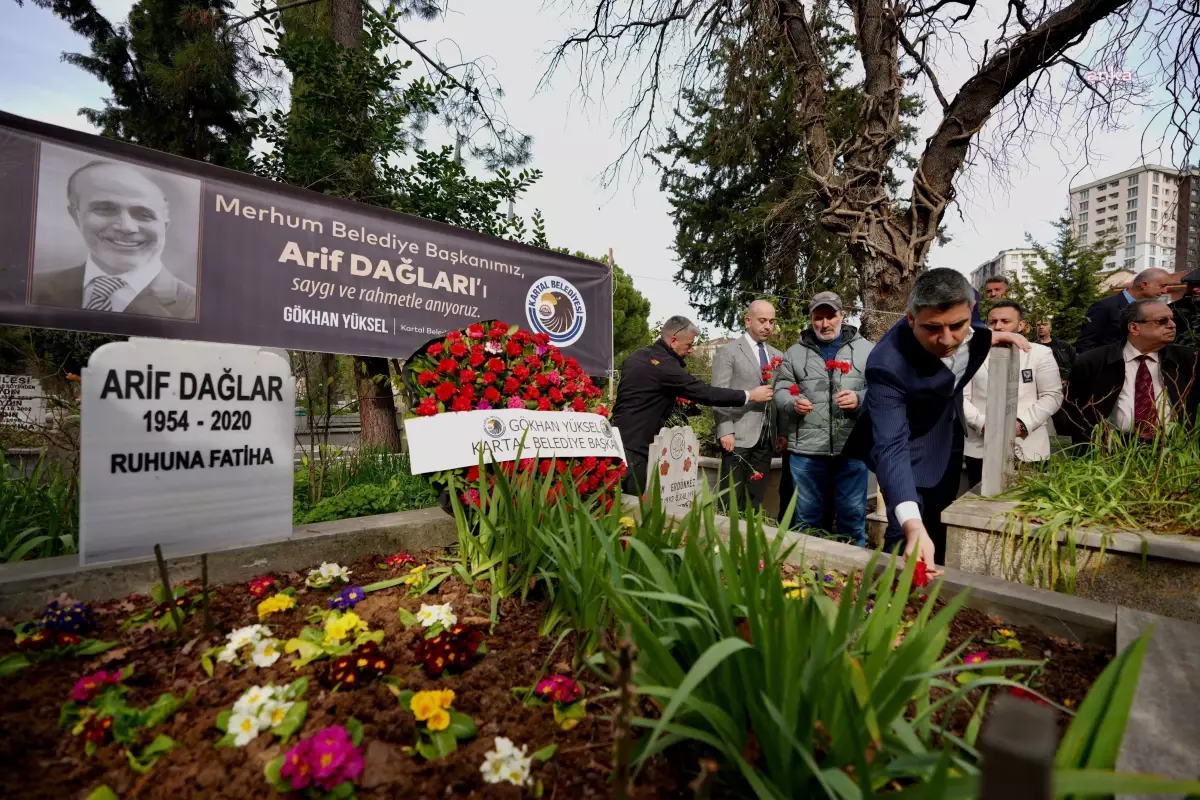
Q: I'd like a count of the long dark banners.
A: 1